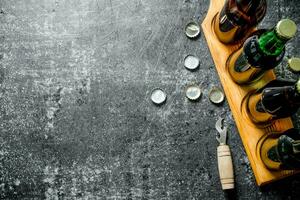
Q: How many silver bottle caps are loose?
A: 5